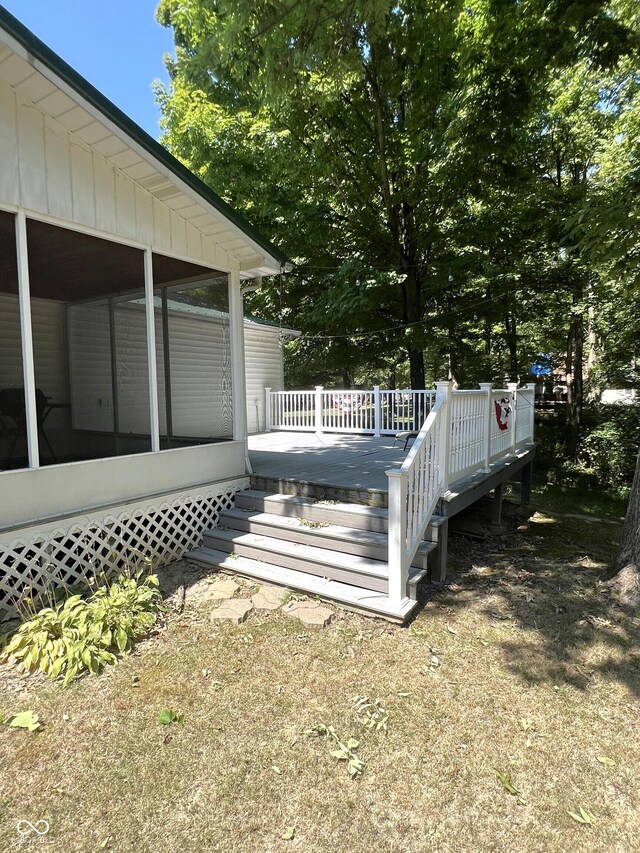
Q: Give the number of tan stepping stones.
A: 4